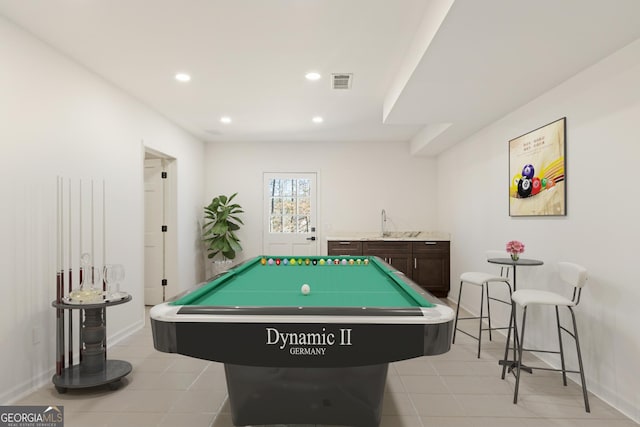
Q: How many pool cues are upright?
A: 6